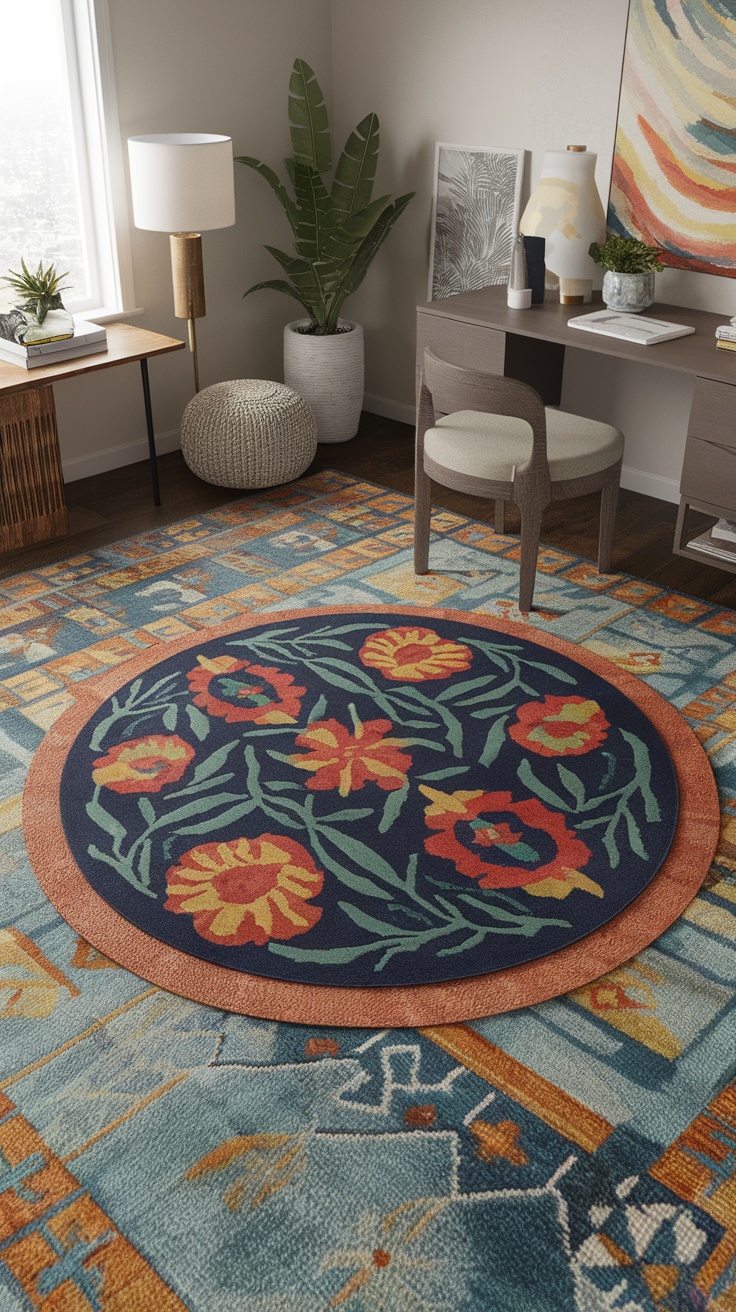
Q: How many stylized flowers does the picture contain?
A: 7